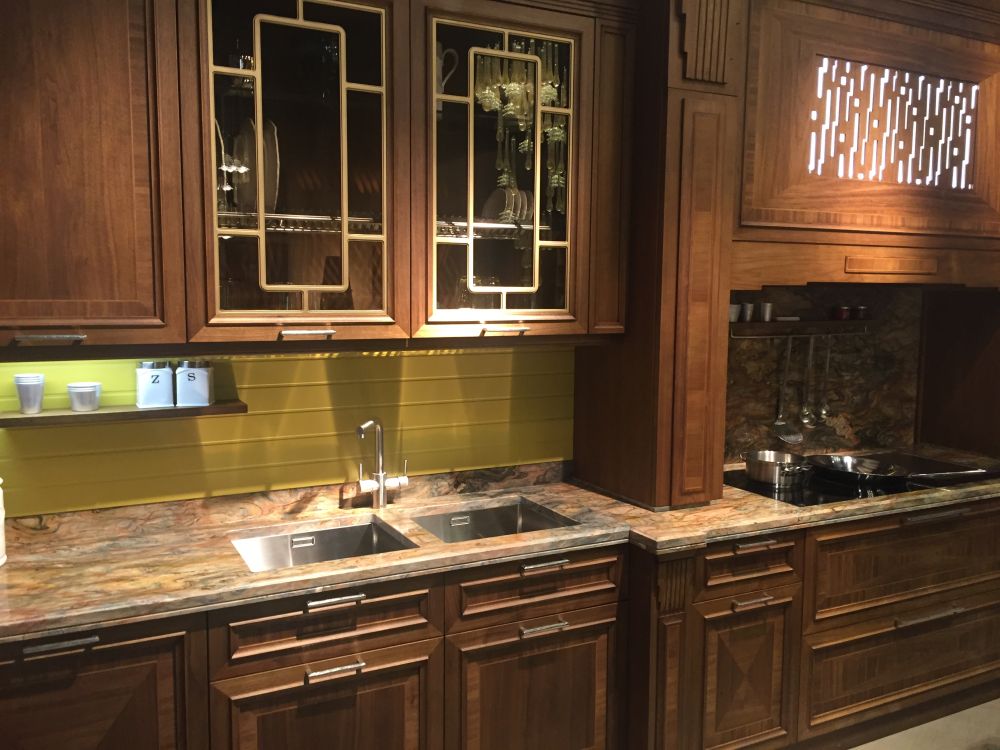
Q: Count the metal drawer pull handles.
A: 12